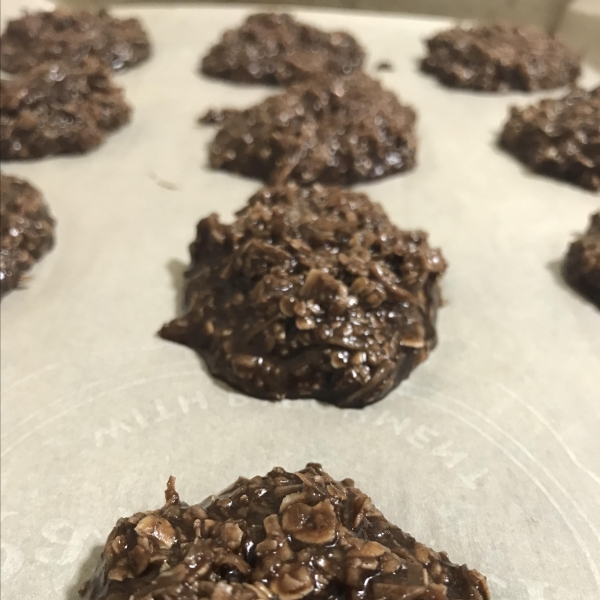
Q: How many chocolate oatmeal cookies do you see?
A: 10